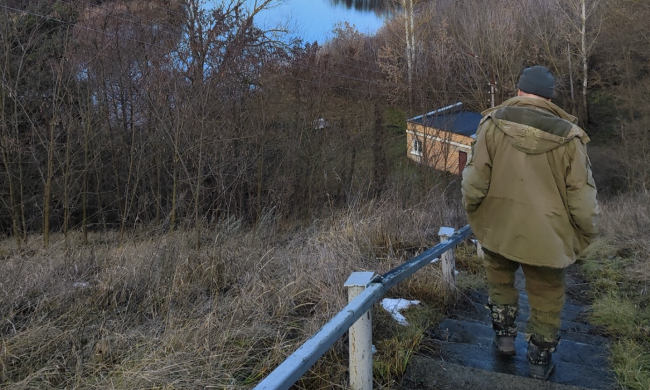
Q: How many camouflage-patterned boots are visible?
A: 2